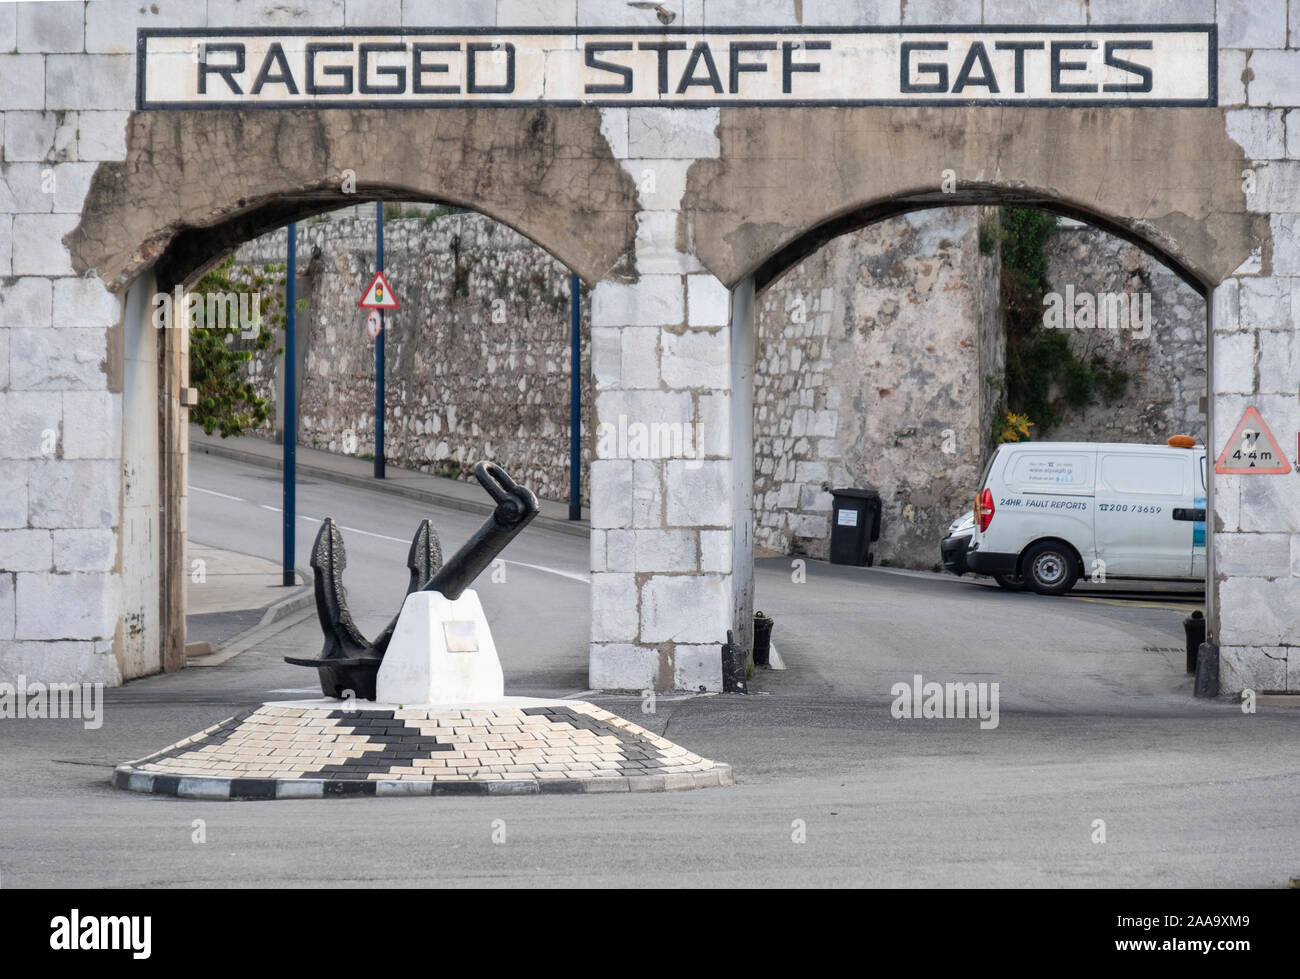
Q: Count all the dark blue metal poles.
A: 3